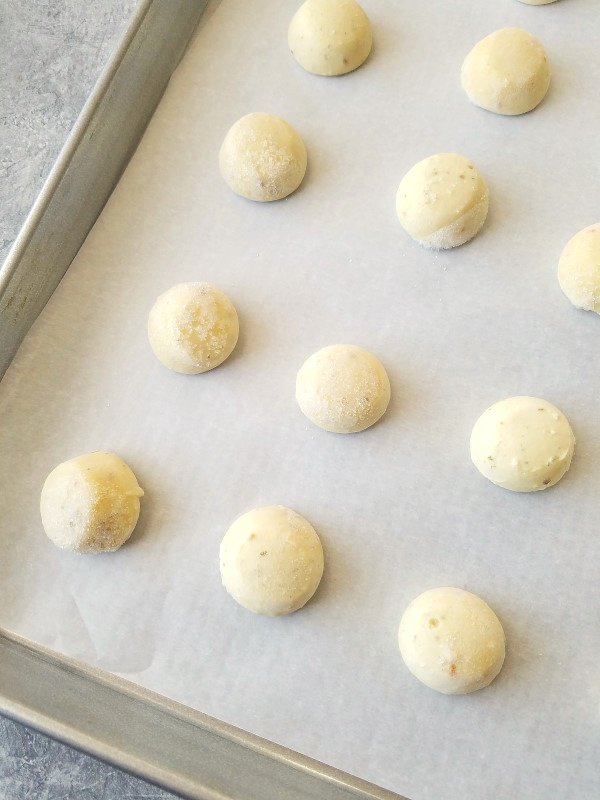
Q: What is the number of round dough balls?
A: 12